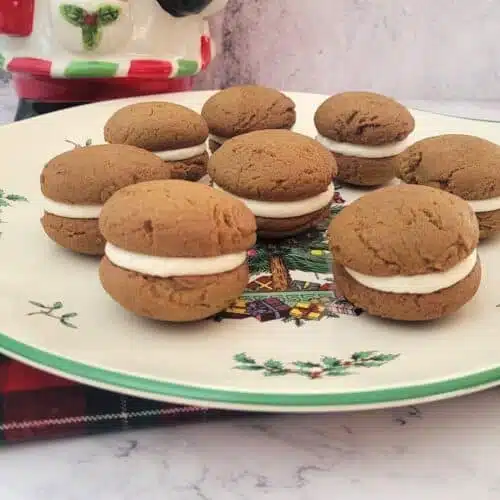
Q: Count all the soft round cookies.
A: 8